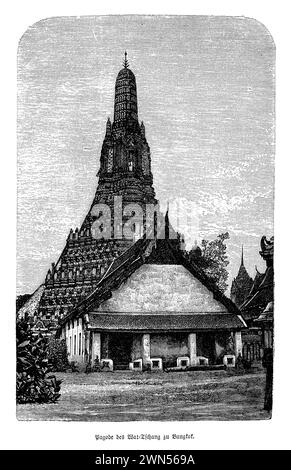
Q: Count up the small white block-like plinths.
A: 6